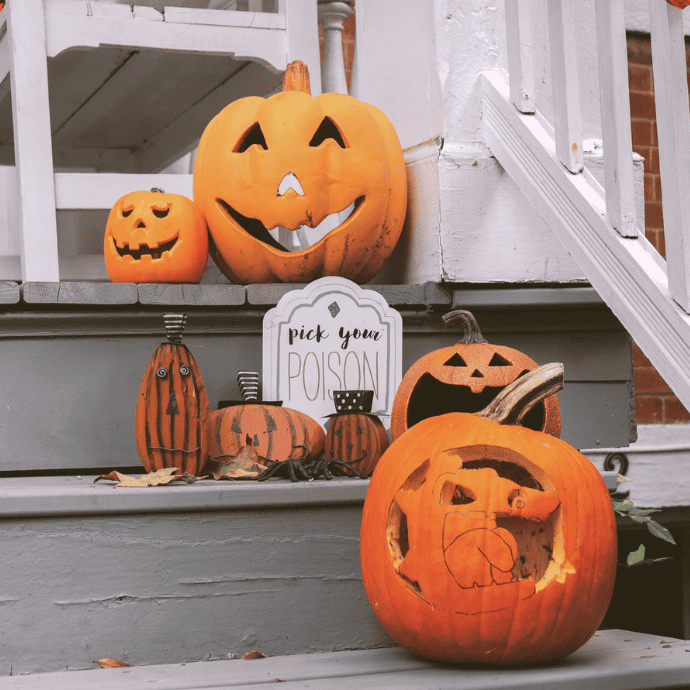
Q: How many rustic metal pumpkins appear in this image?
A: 3